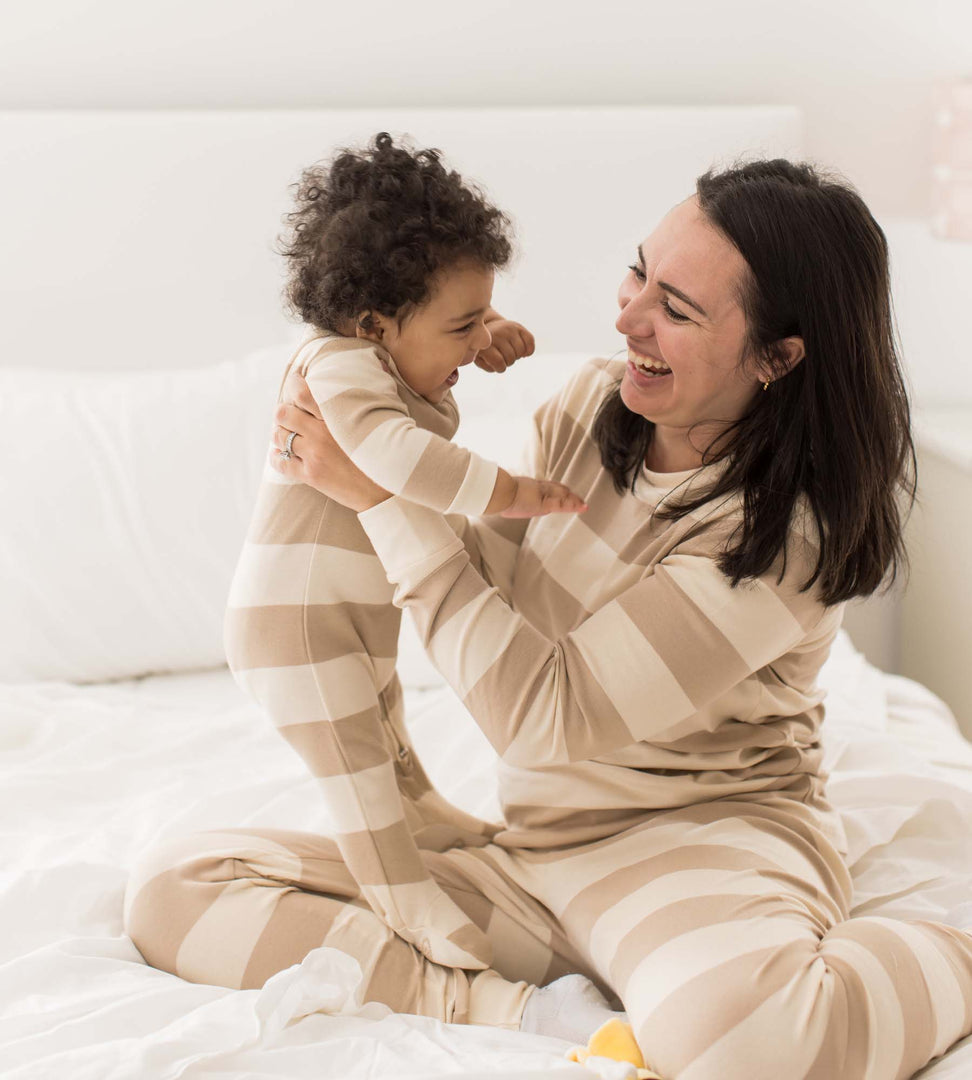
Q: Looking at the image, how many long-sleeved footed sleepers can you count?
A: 1